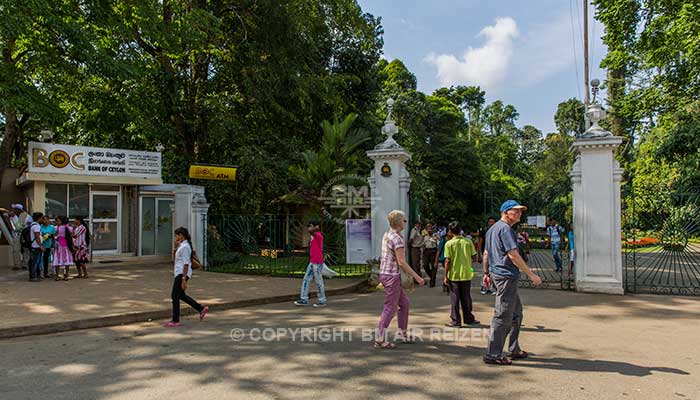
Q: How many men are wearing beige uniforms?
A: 2